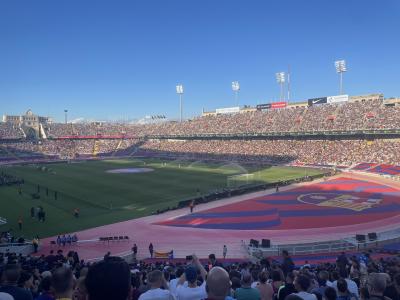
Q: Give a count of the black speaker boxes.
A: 4